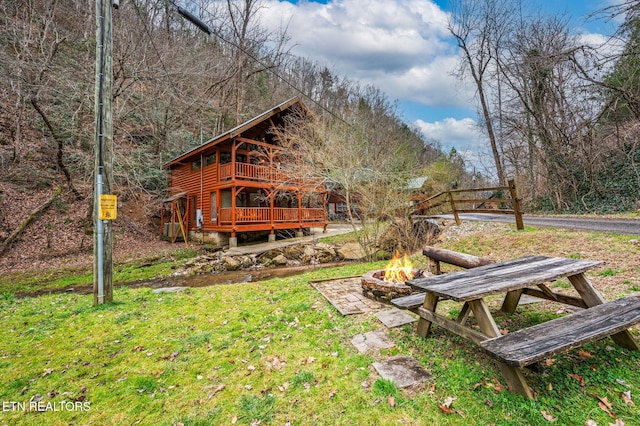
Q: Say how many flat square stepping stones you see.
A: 3